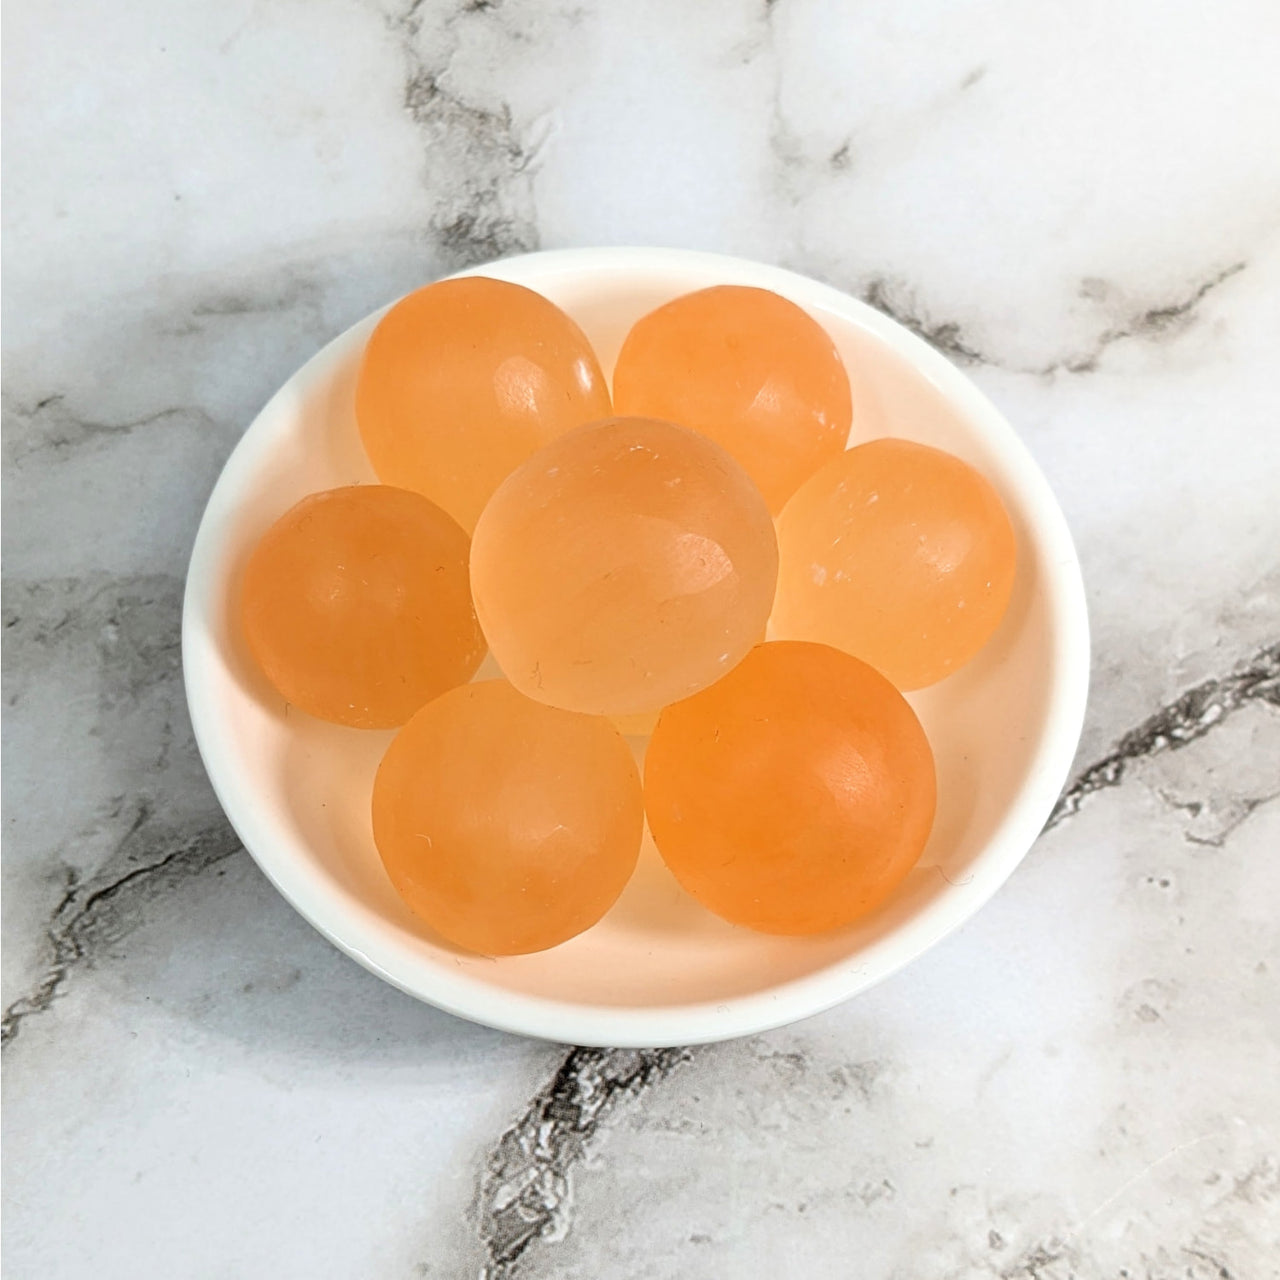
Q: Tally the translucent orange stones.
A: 7